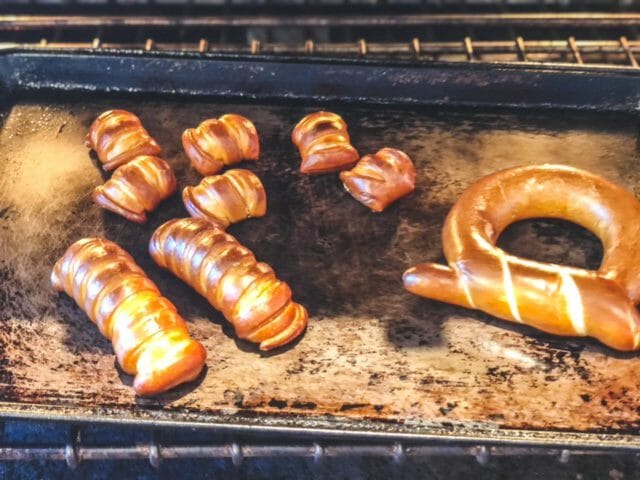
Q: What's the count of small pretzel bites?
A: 6